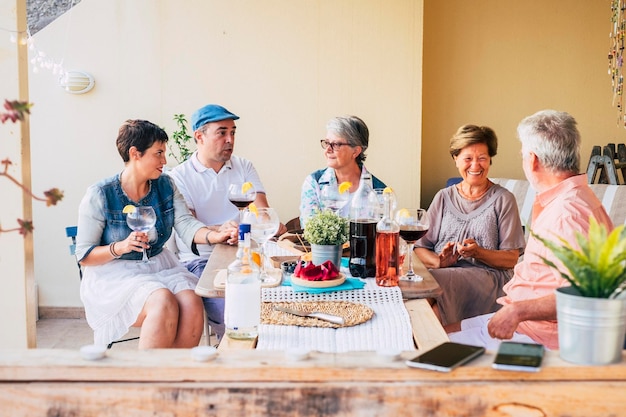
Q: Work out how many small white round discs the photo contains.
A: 4